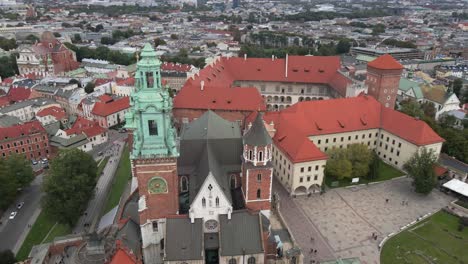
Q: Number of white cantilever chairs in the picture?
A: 0